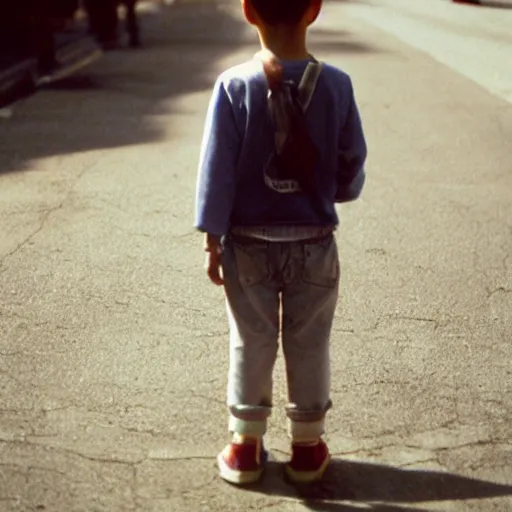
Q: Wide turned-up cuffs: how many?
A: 2